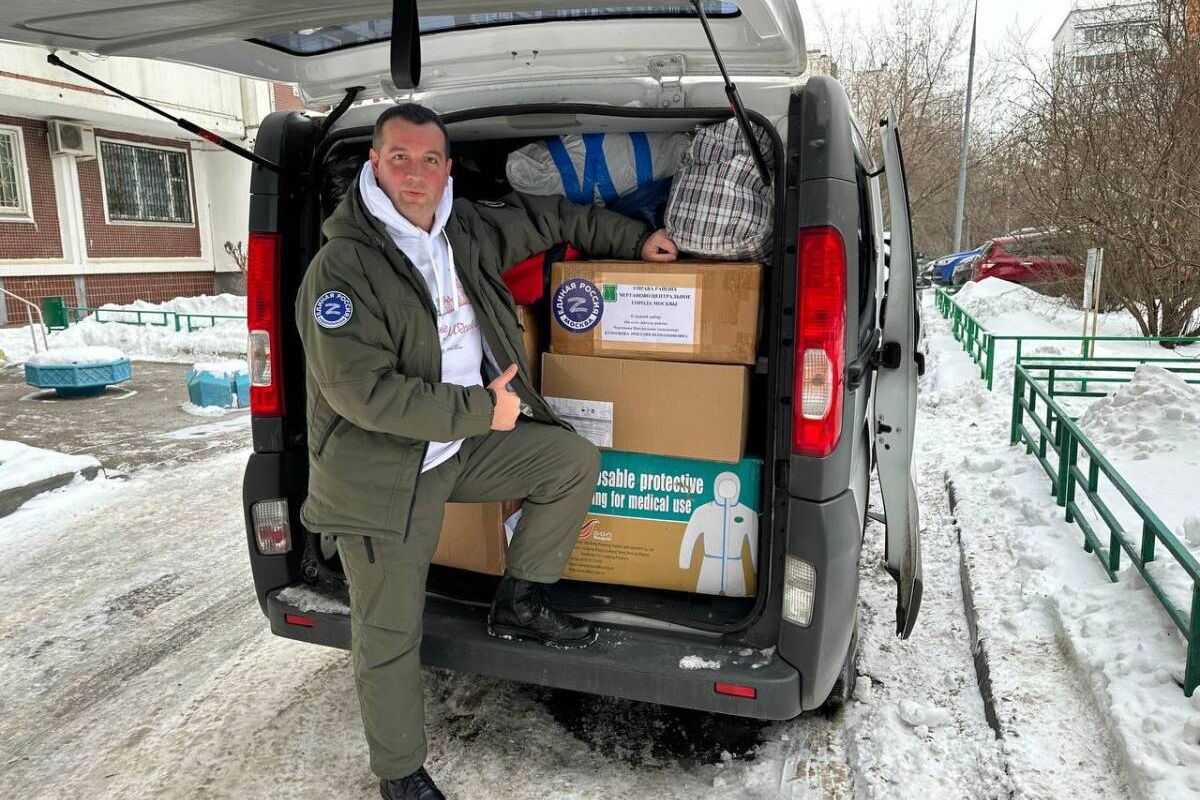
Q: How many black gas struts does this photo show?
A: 2